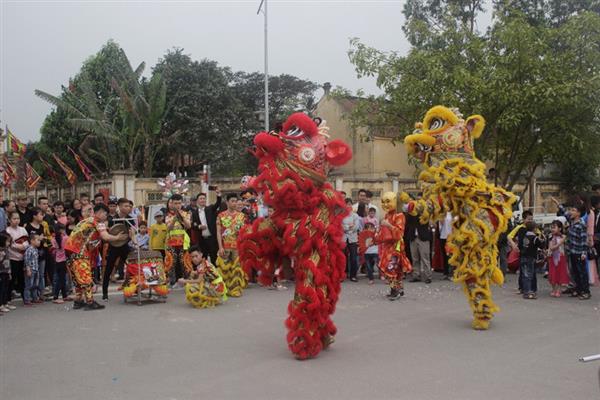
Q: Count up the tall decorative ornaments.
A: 2